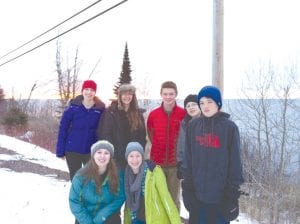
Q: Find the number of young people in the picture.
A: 7